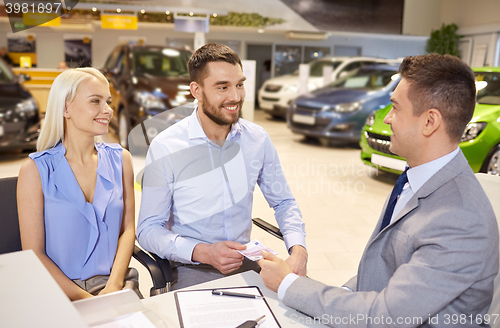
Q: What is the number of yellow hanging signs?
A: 2